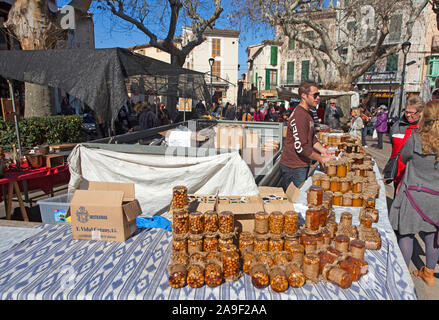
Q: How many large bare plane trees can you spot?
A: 3